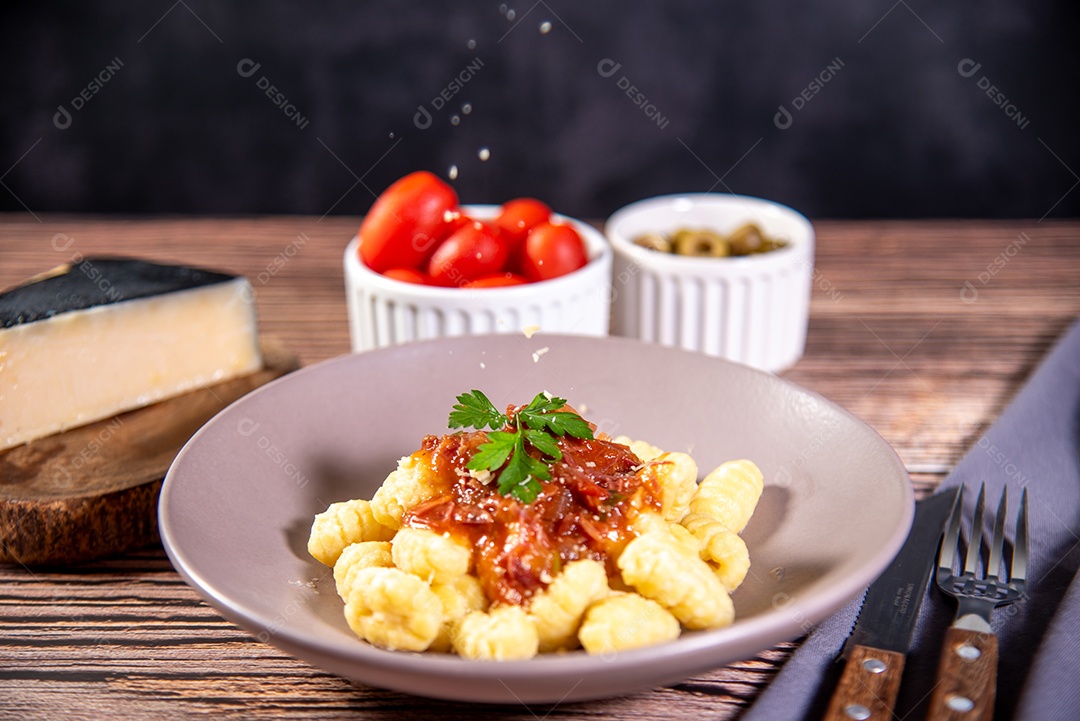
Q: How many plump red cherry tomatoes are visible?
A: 7